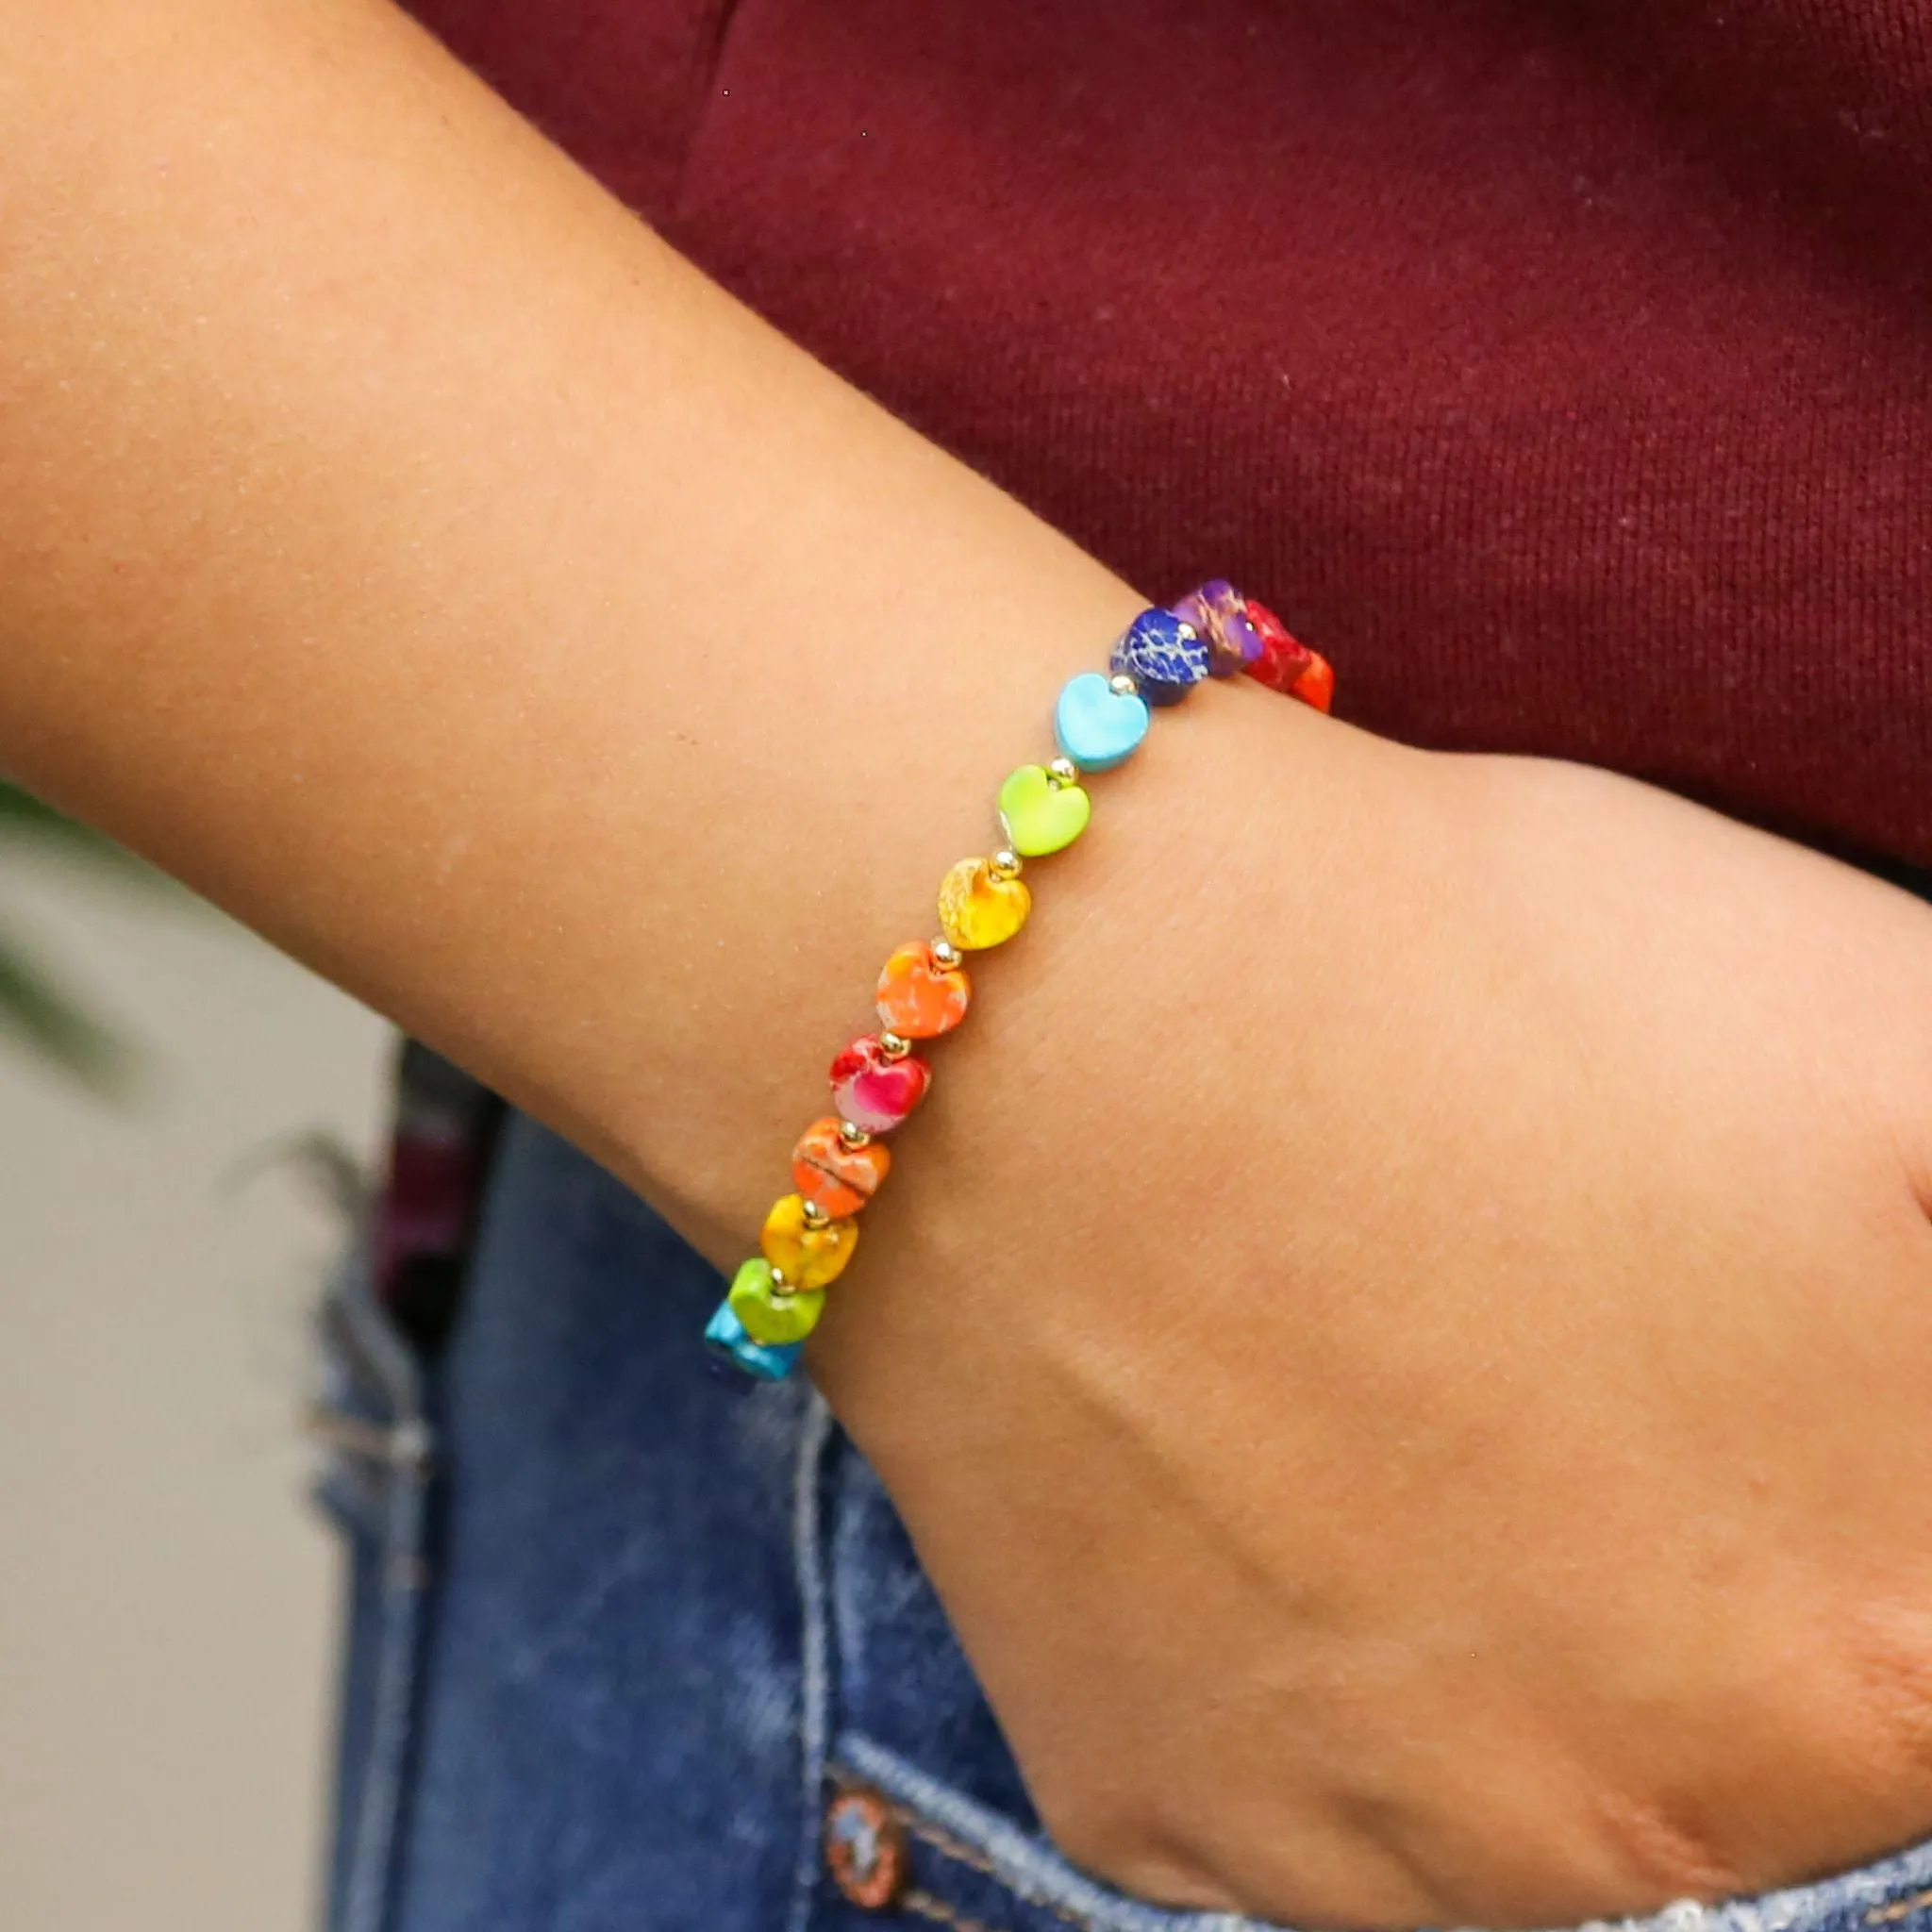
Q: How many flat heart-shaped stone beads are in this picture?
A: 14